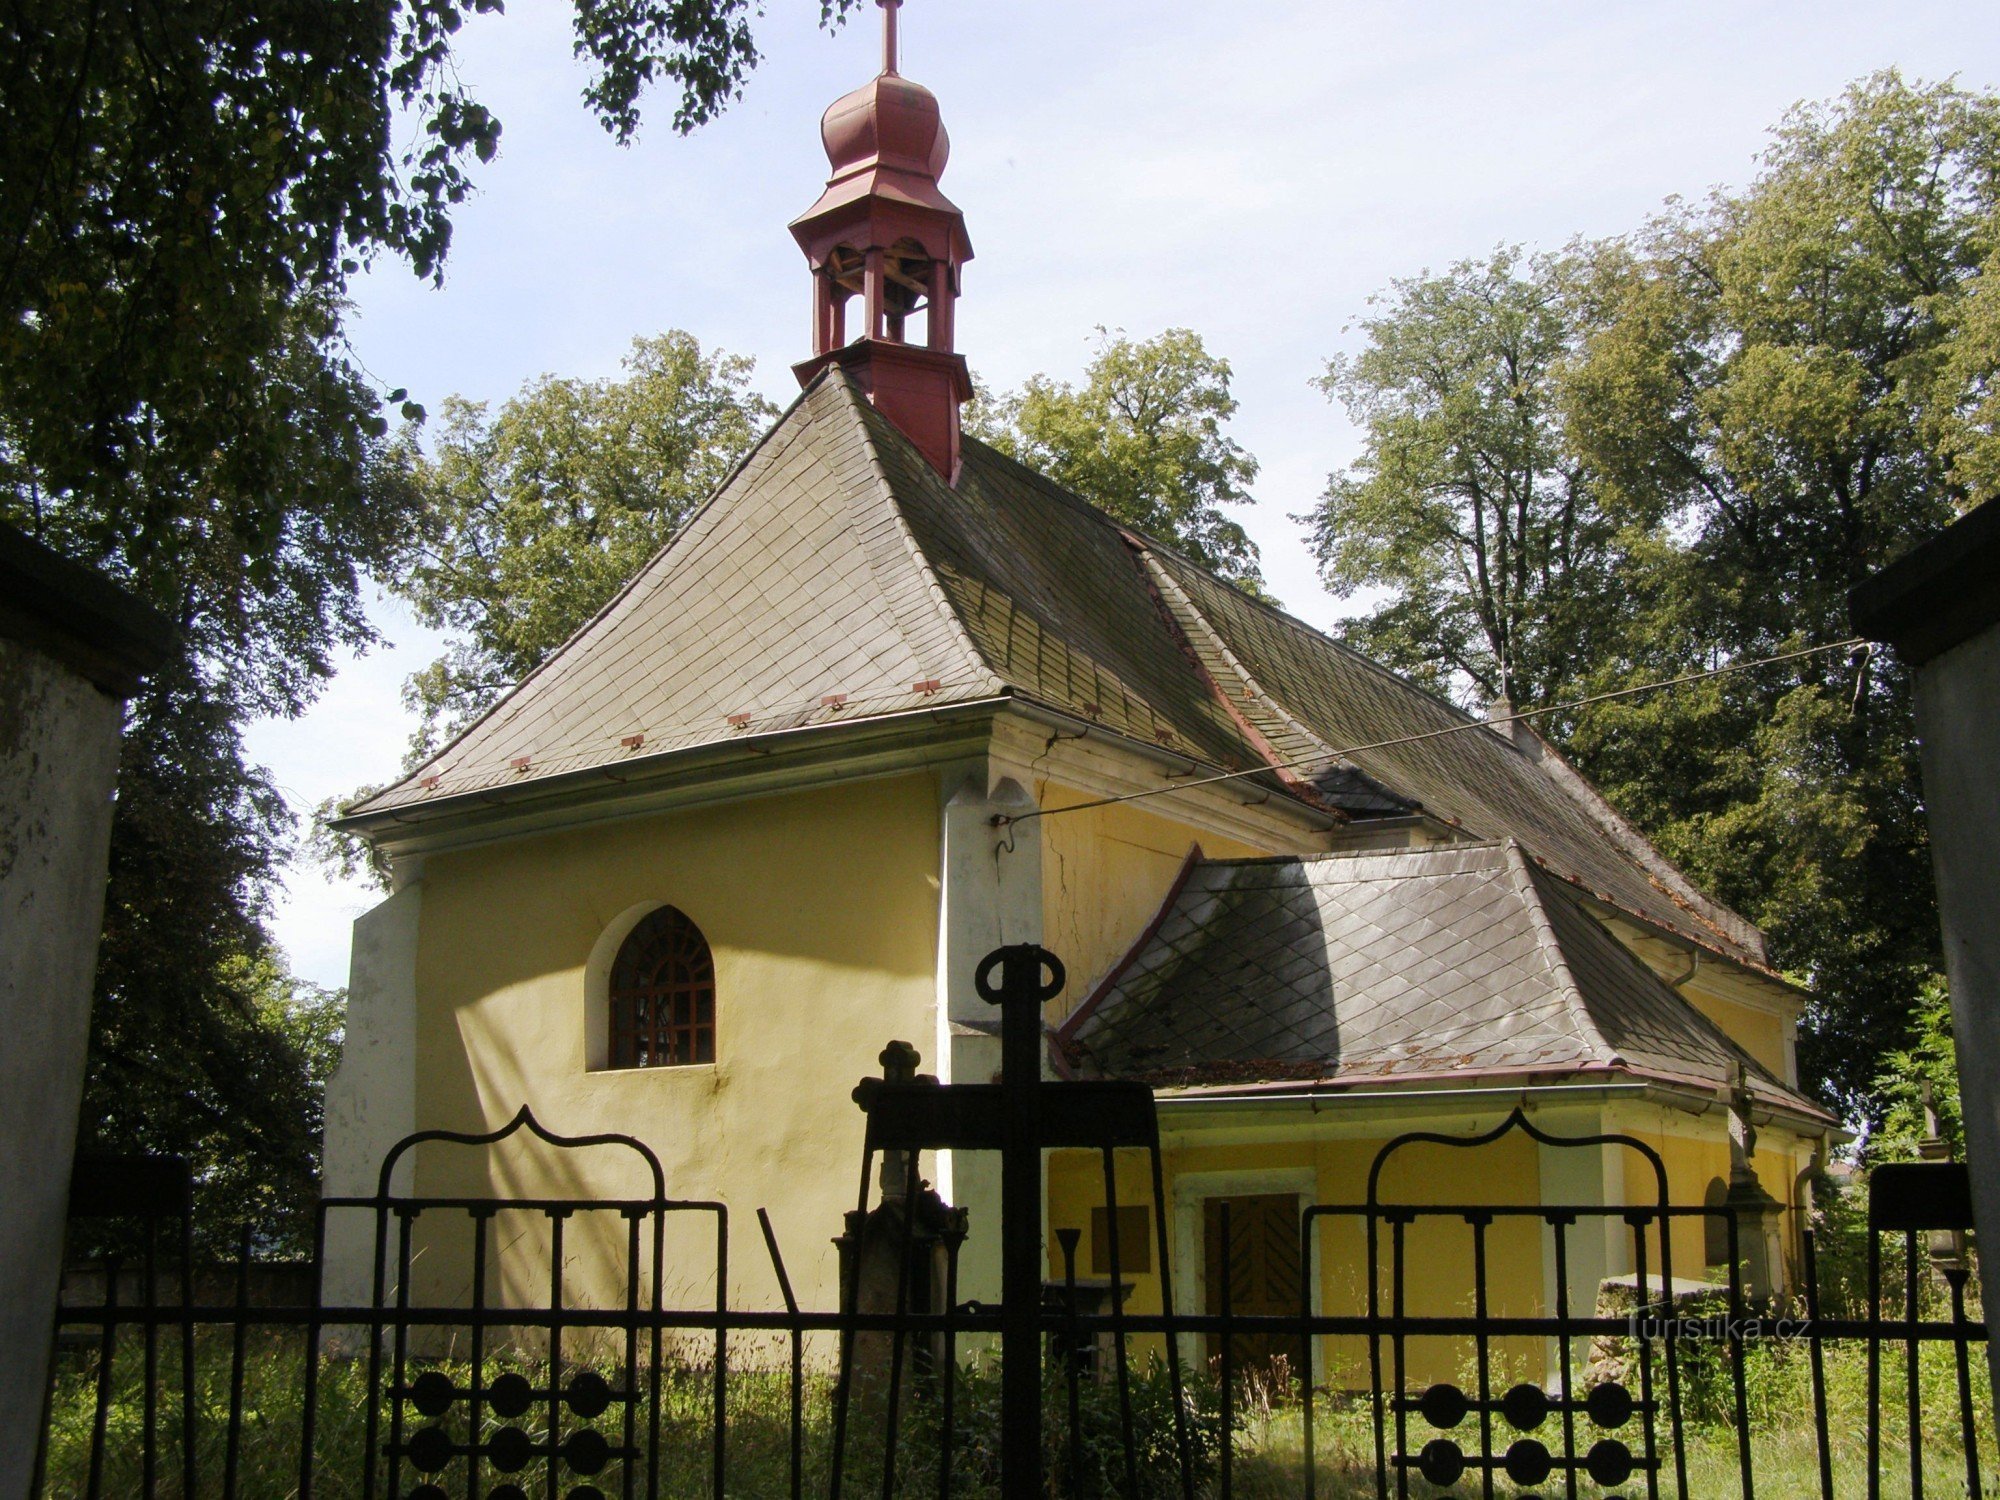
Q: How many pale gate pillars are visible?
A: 2